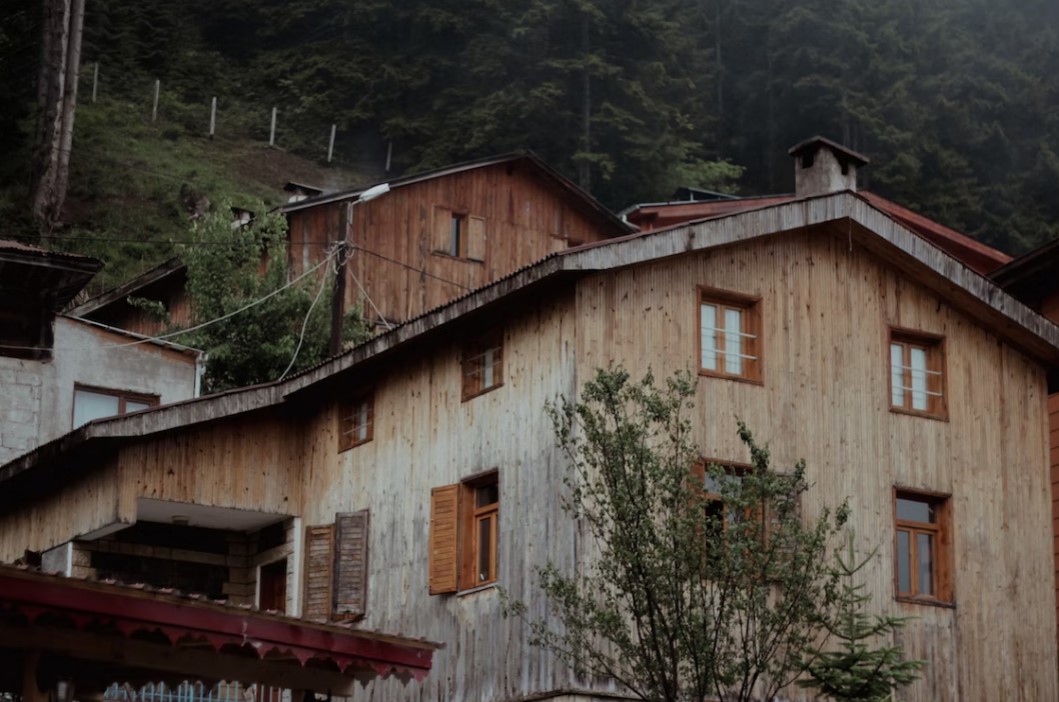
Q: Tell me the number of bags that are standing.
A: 0